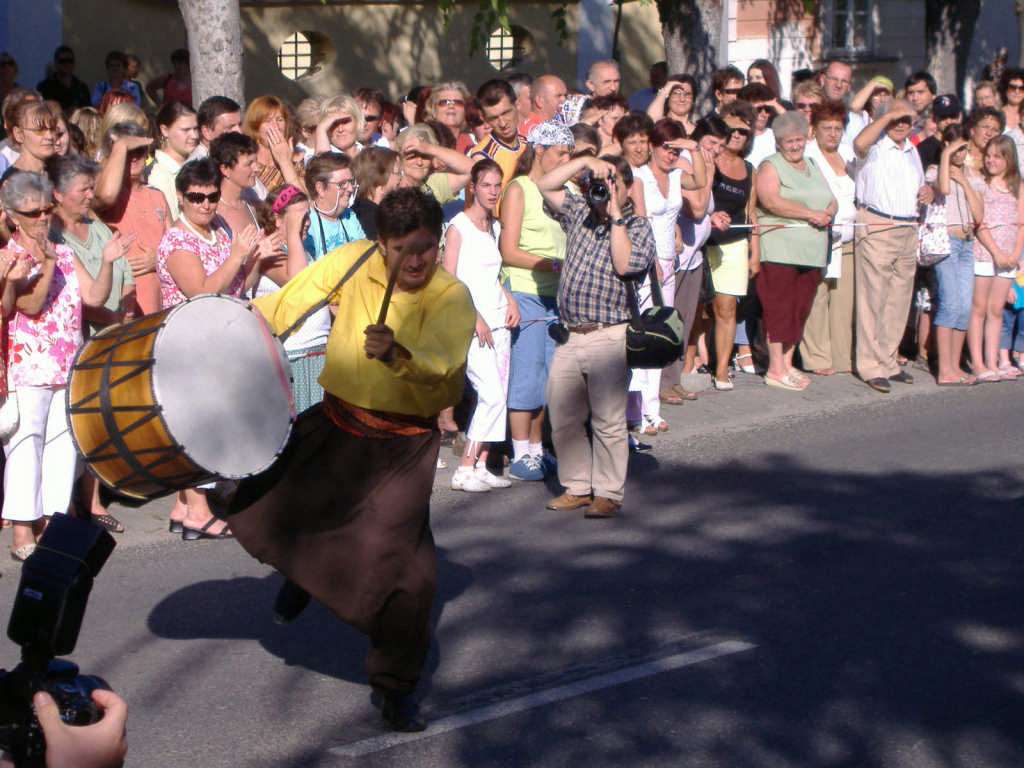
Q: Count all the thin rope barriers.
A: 1